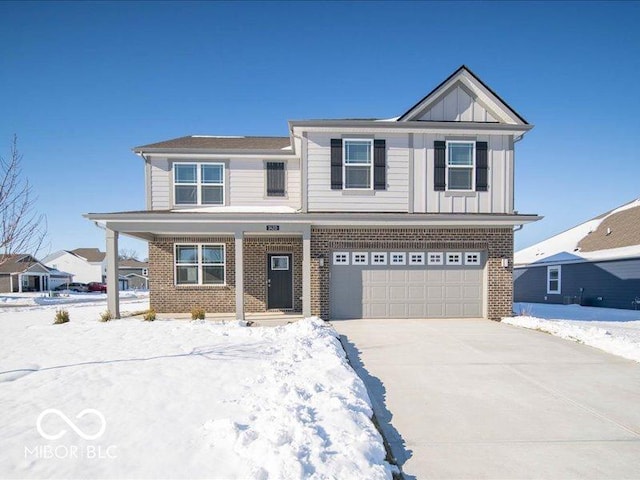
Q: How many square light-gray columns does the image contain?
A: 3